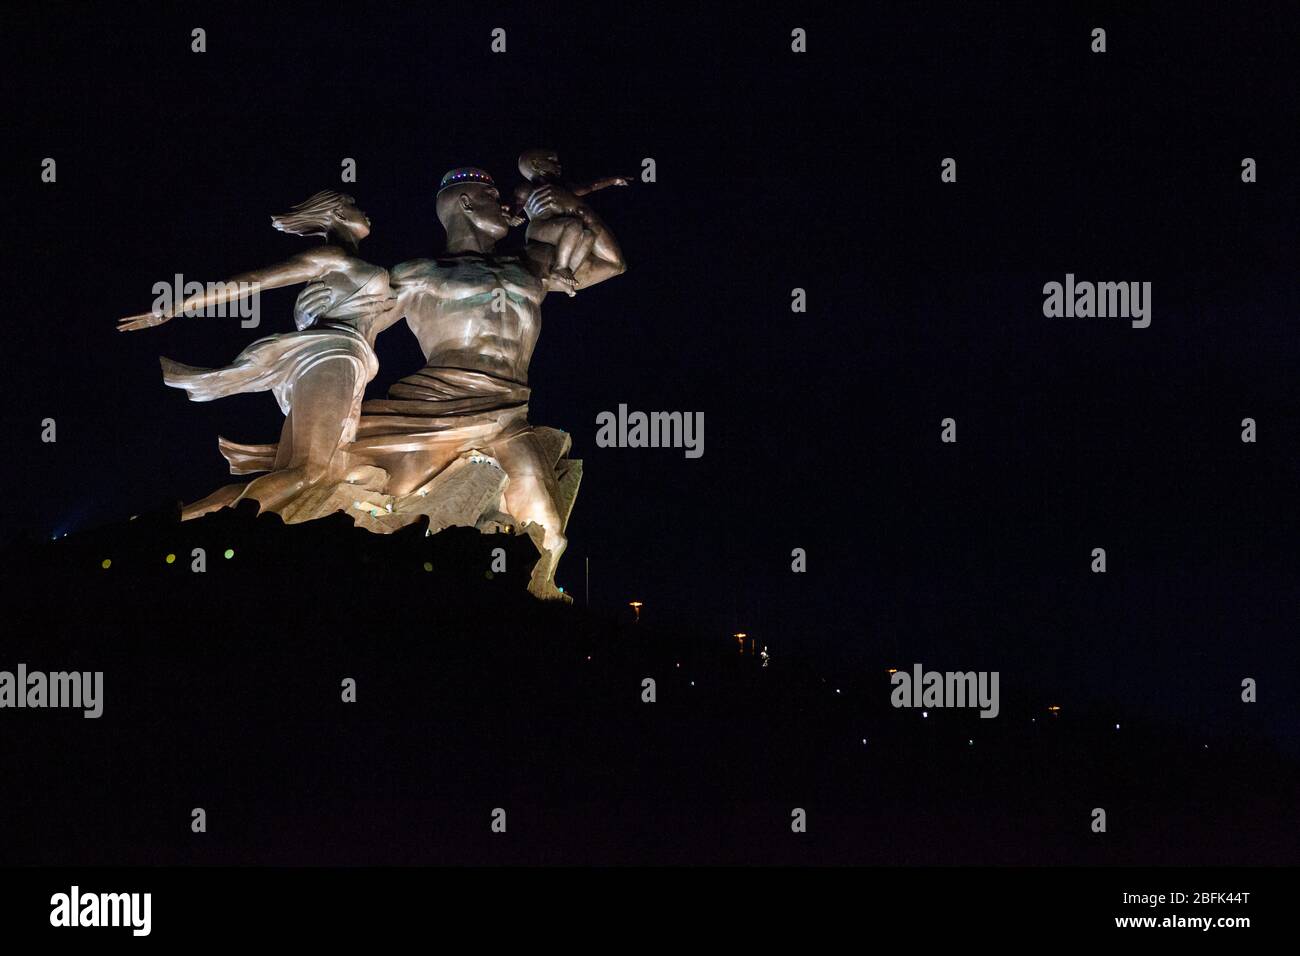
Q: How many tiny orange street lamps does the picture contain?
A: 4